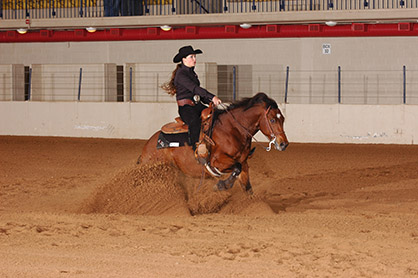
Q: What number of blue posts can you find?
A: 7